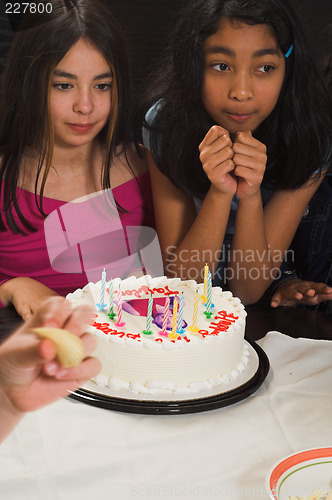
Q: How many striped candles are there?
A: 11